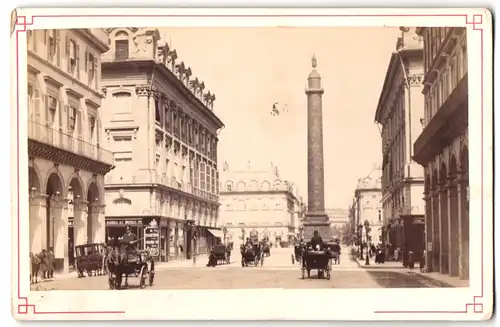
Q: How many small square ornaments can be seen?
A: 4